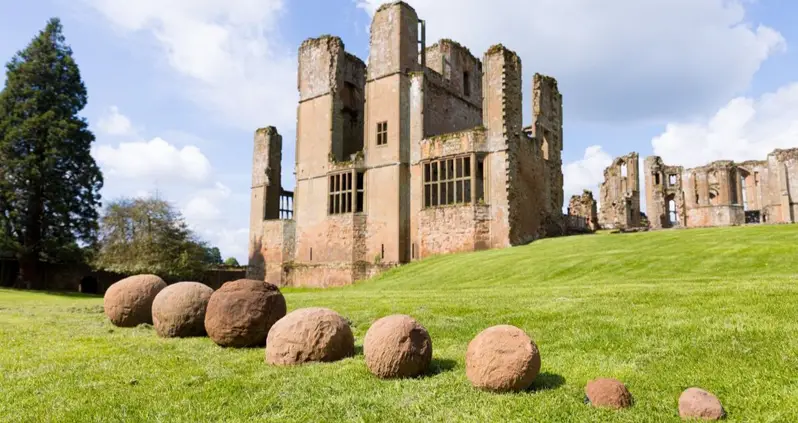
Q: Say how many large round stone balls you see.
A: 6